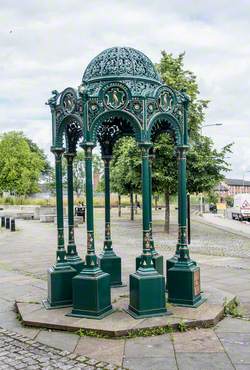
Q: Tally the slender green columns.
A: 8